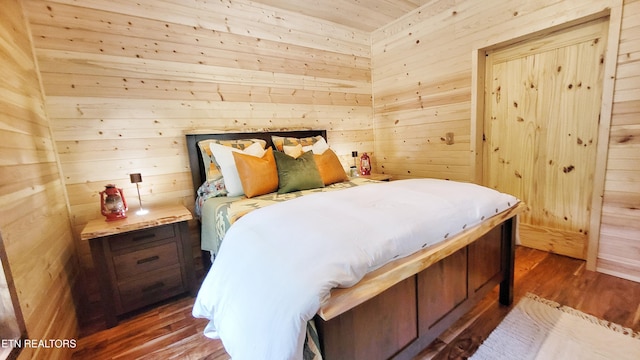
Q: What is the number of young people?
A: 0